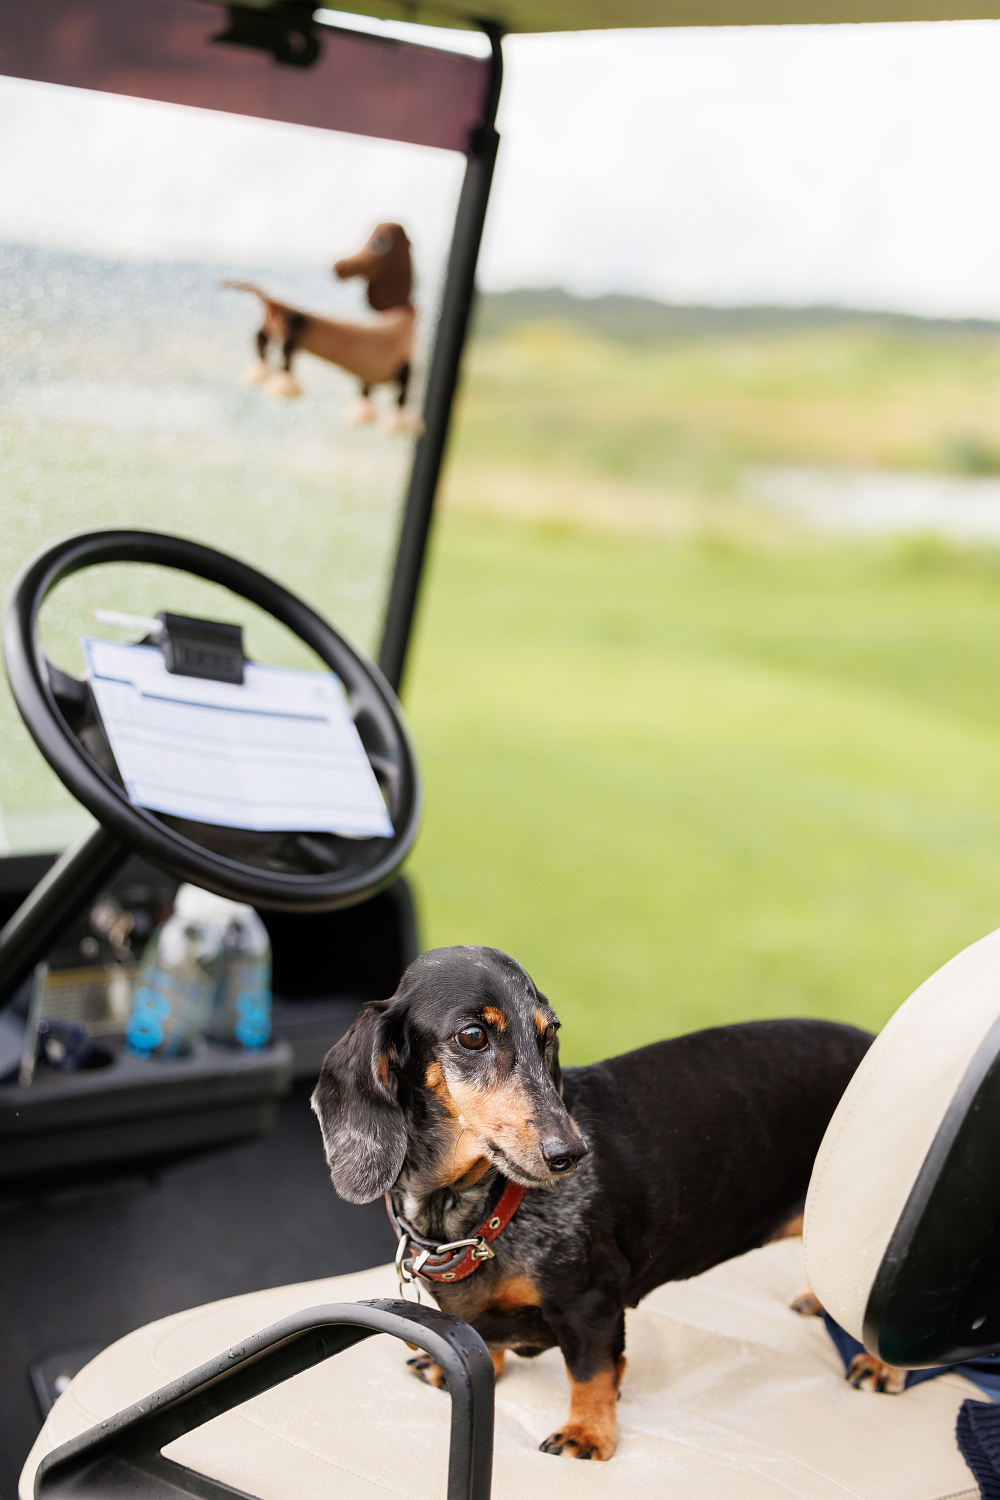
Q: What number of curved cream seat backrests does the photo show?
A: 1